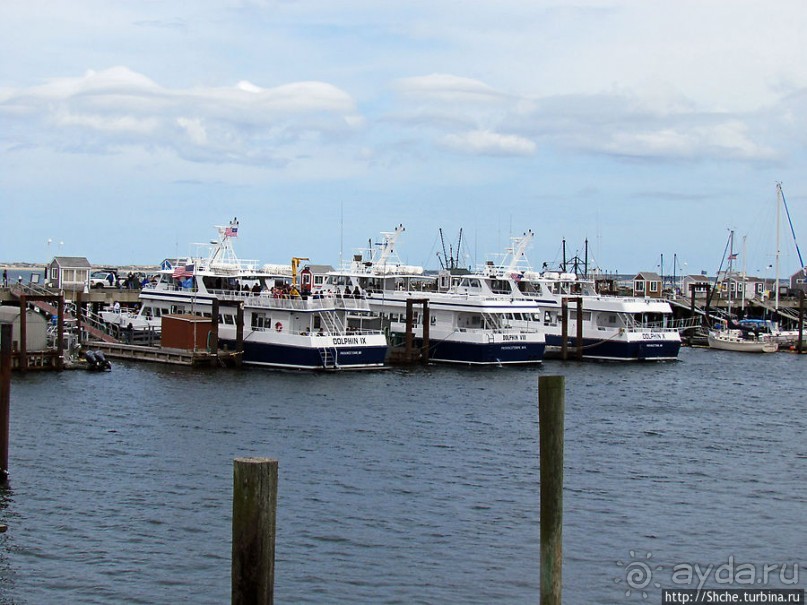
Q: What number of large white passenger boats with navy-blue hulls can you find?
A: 3